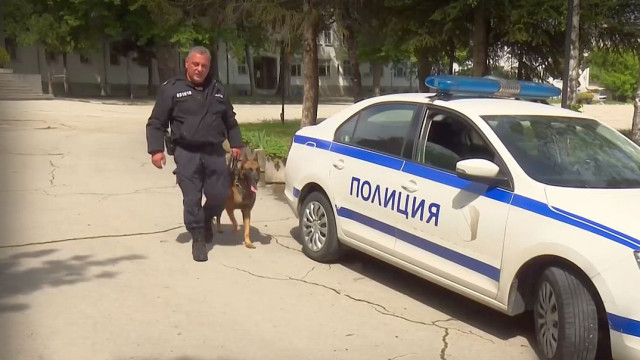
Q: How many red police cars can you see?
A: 0